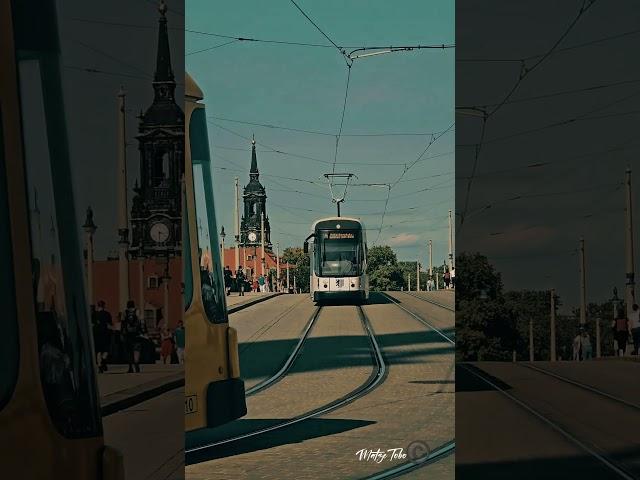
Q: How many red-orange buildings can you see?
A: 1